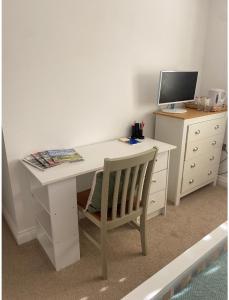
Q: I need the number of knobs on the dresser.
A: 8